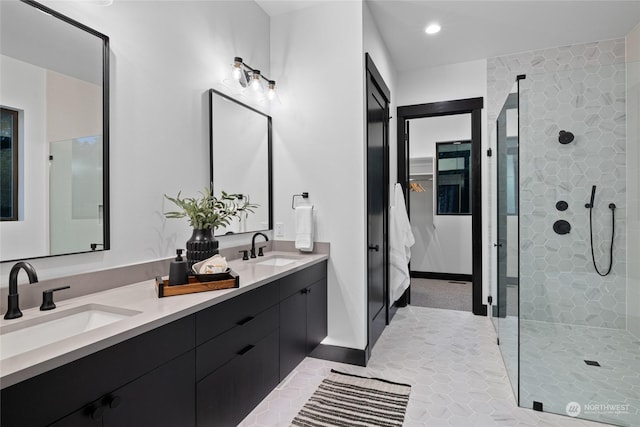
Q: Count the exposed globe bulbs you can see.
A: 3